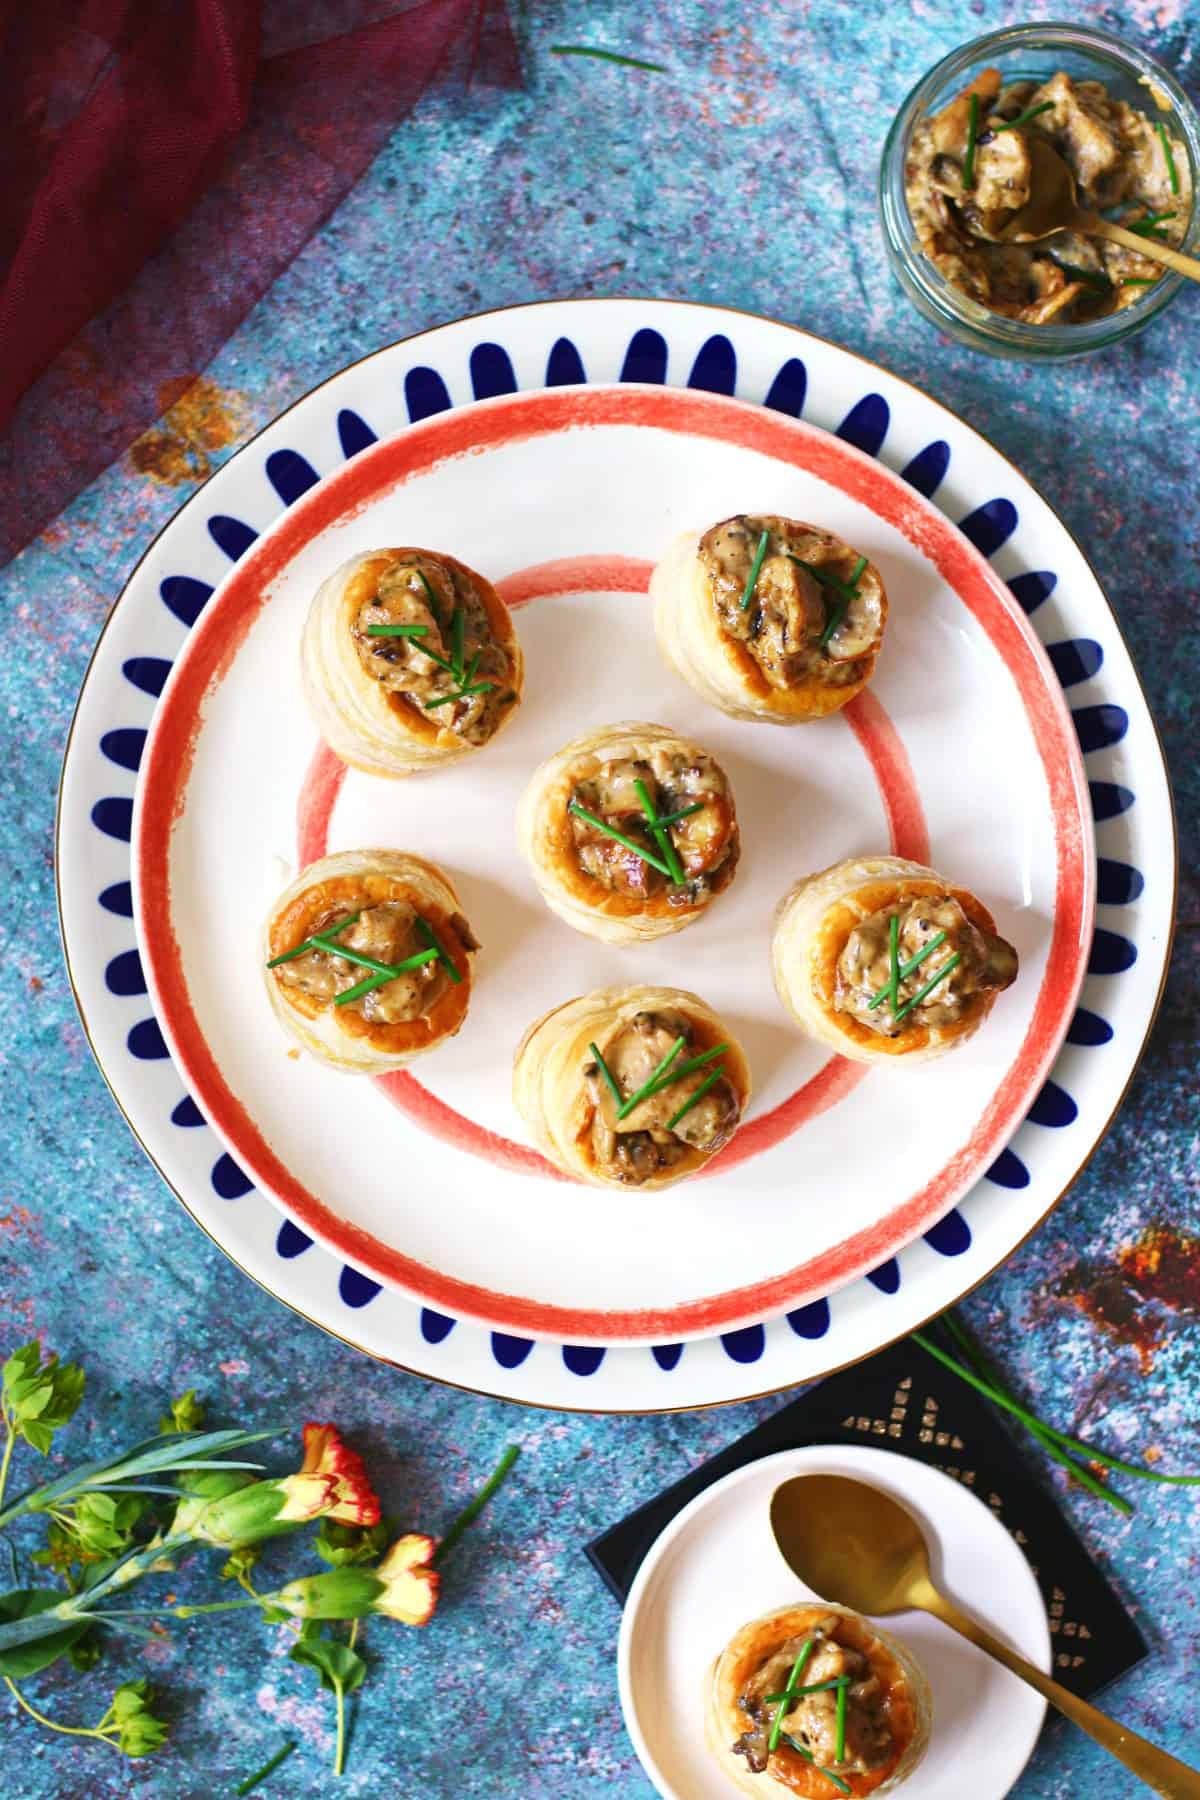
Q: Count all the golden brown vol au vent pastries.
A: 7